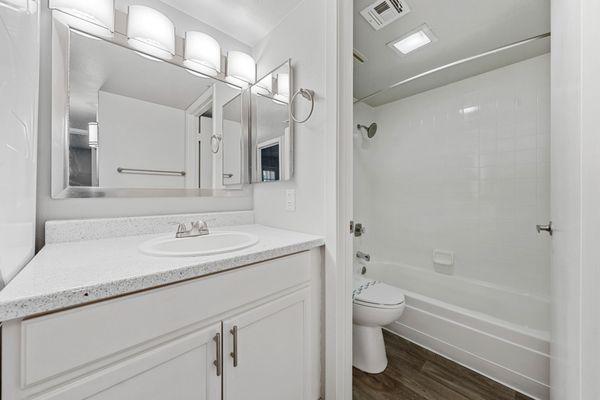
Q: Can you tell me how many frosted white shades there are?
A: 4